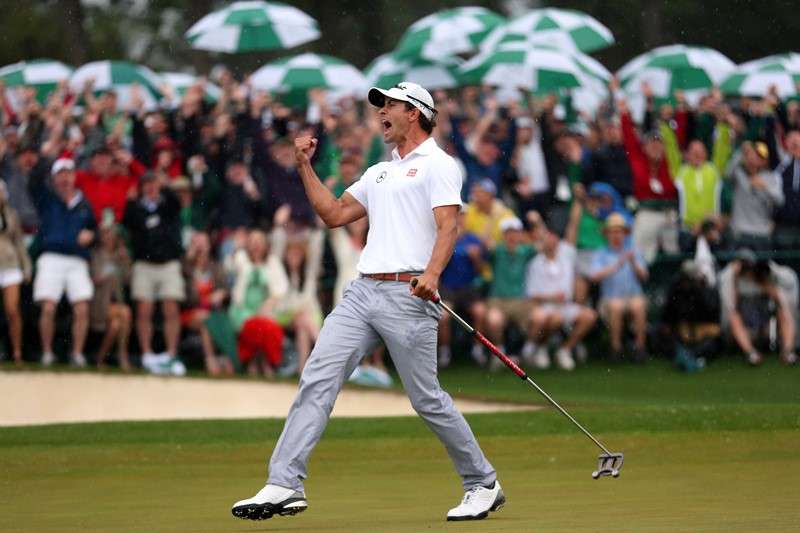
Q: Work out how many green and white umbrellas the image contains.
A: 11